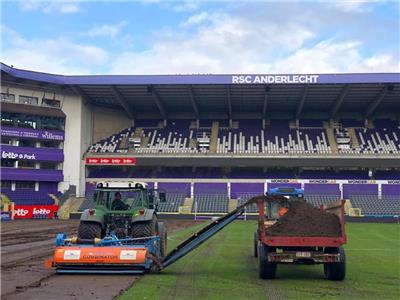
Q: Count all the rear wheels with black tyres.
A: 4